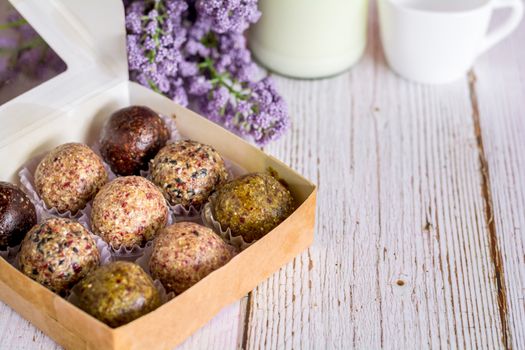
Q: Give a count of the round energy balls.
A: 9